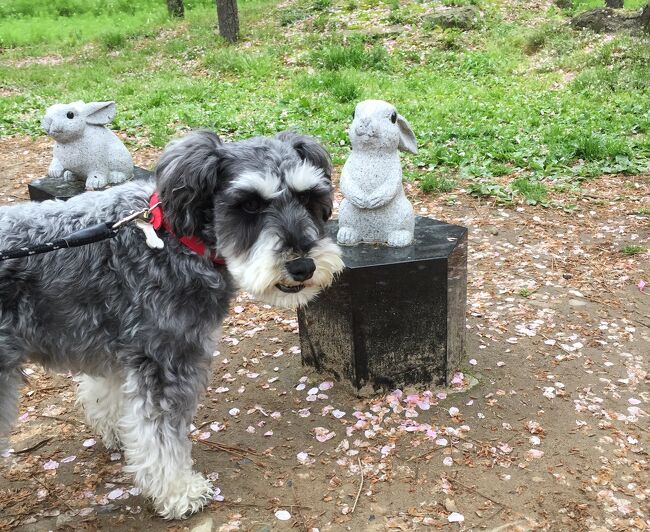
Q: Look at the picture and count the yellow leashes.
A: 0